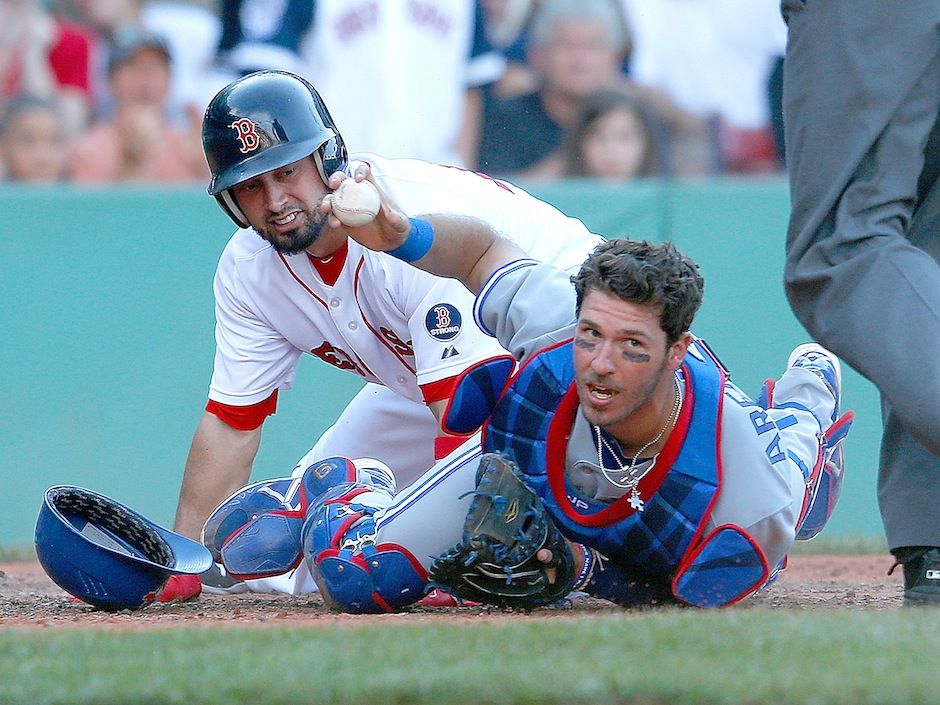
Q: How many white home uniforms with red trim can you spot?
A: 1